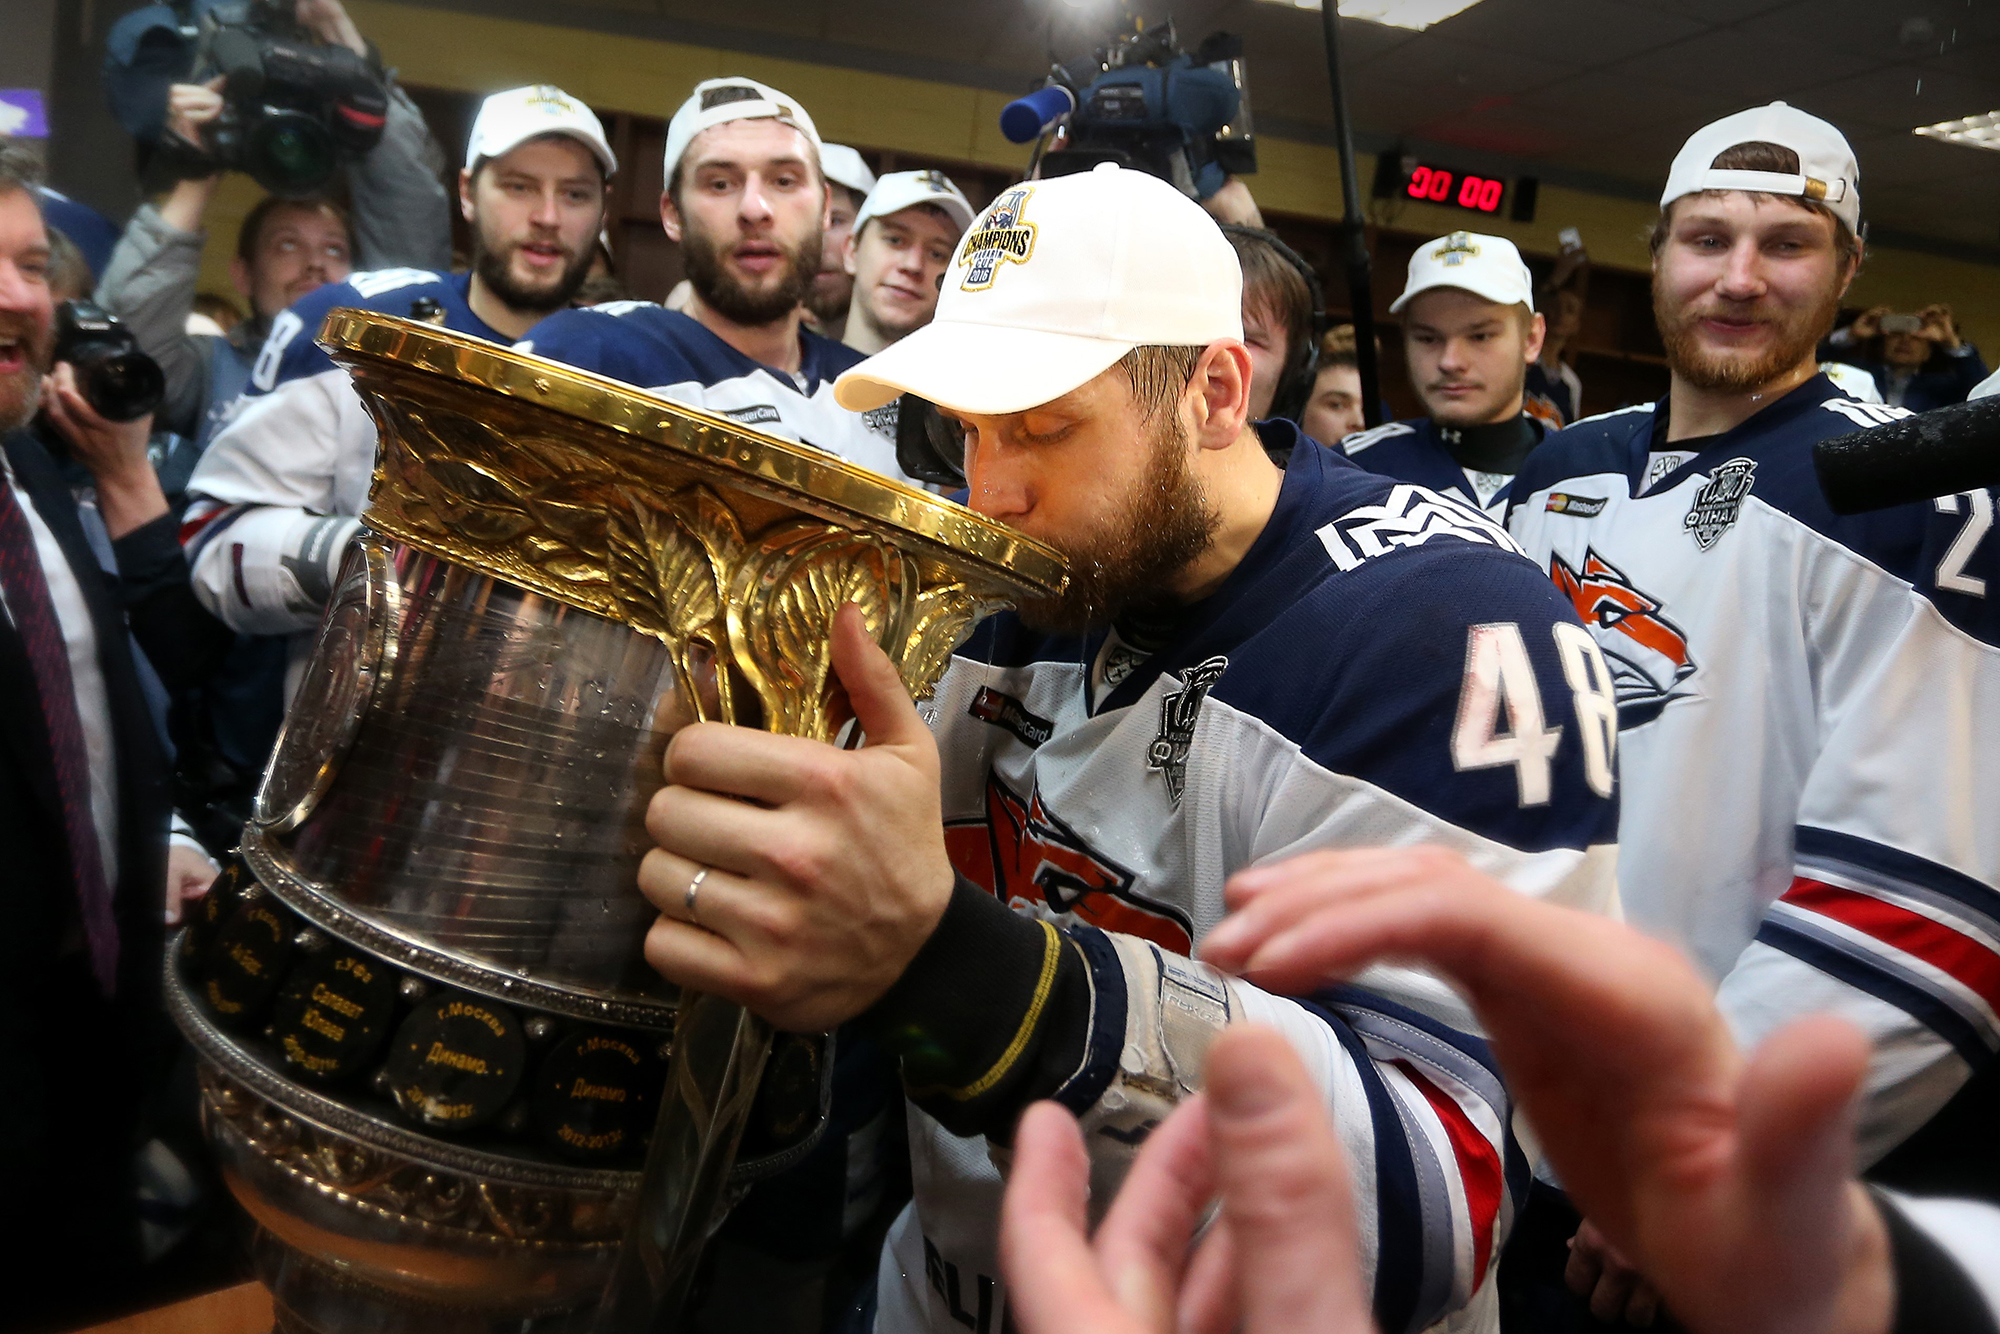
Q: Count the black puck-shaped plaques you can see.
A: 6